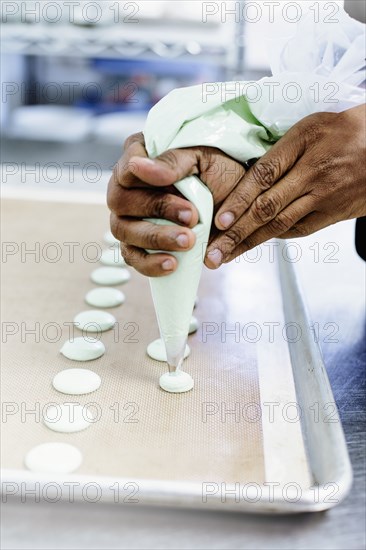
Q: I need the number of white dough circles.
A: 13